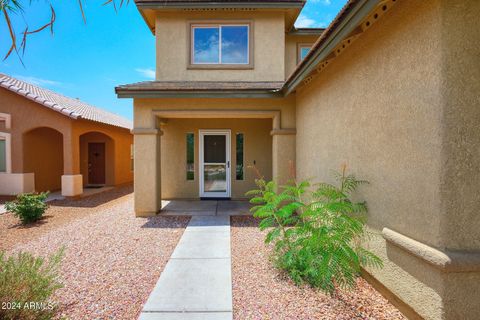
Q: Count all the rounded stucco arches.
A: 2